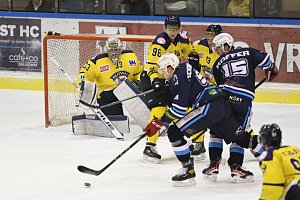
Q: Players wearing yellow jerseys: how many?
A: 4